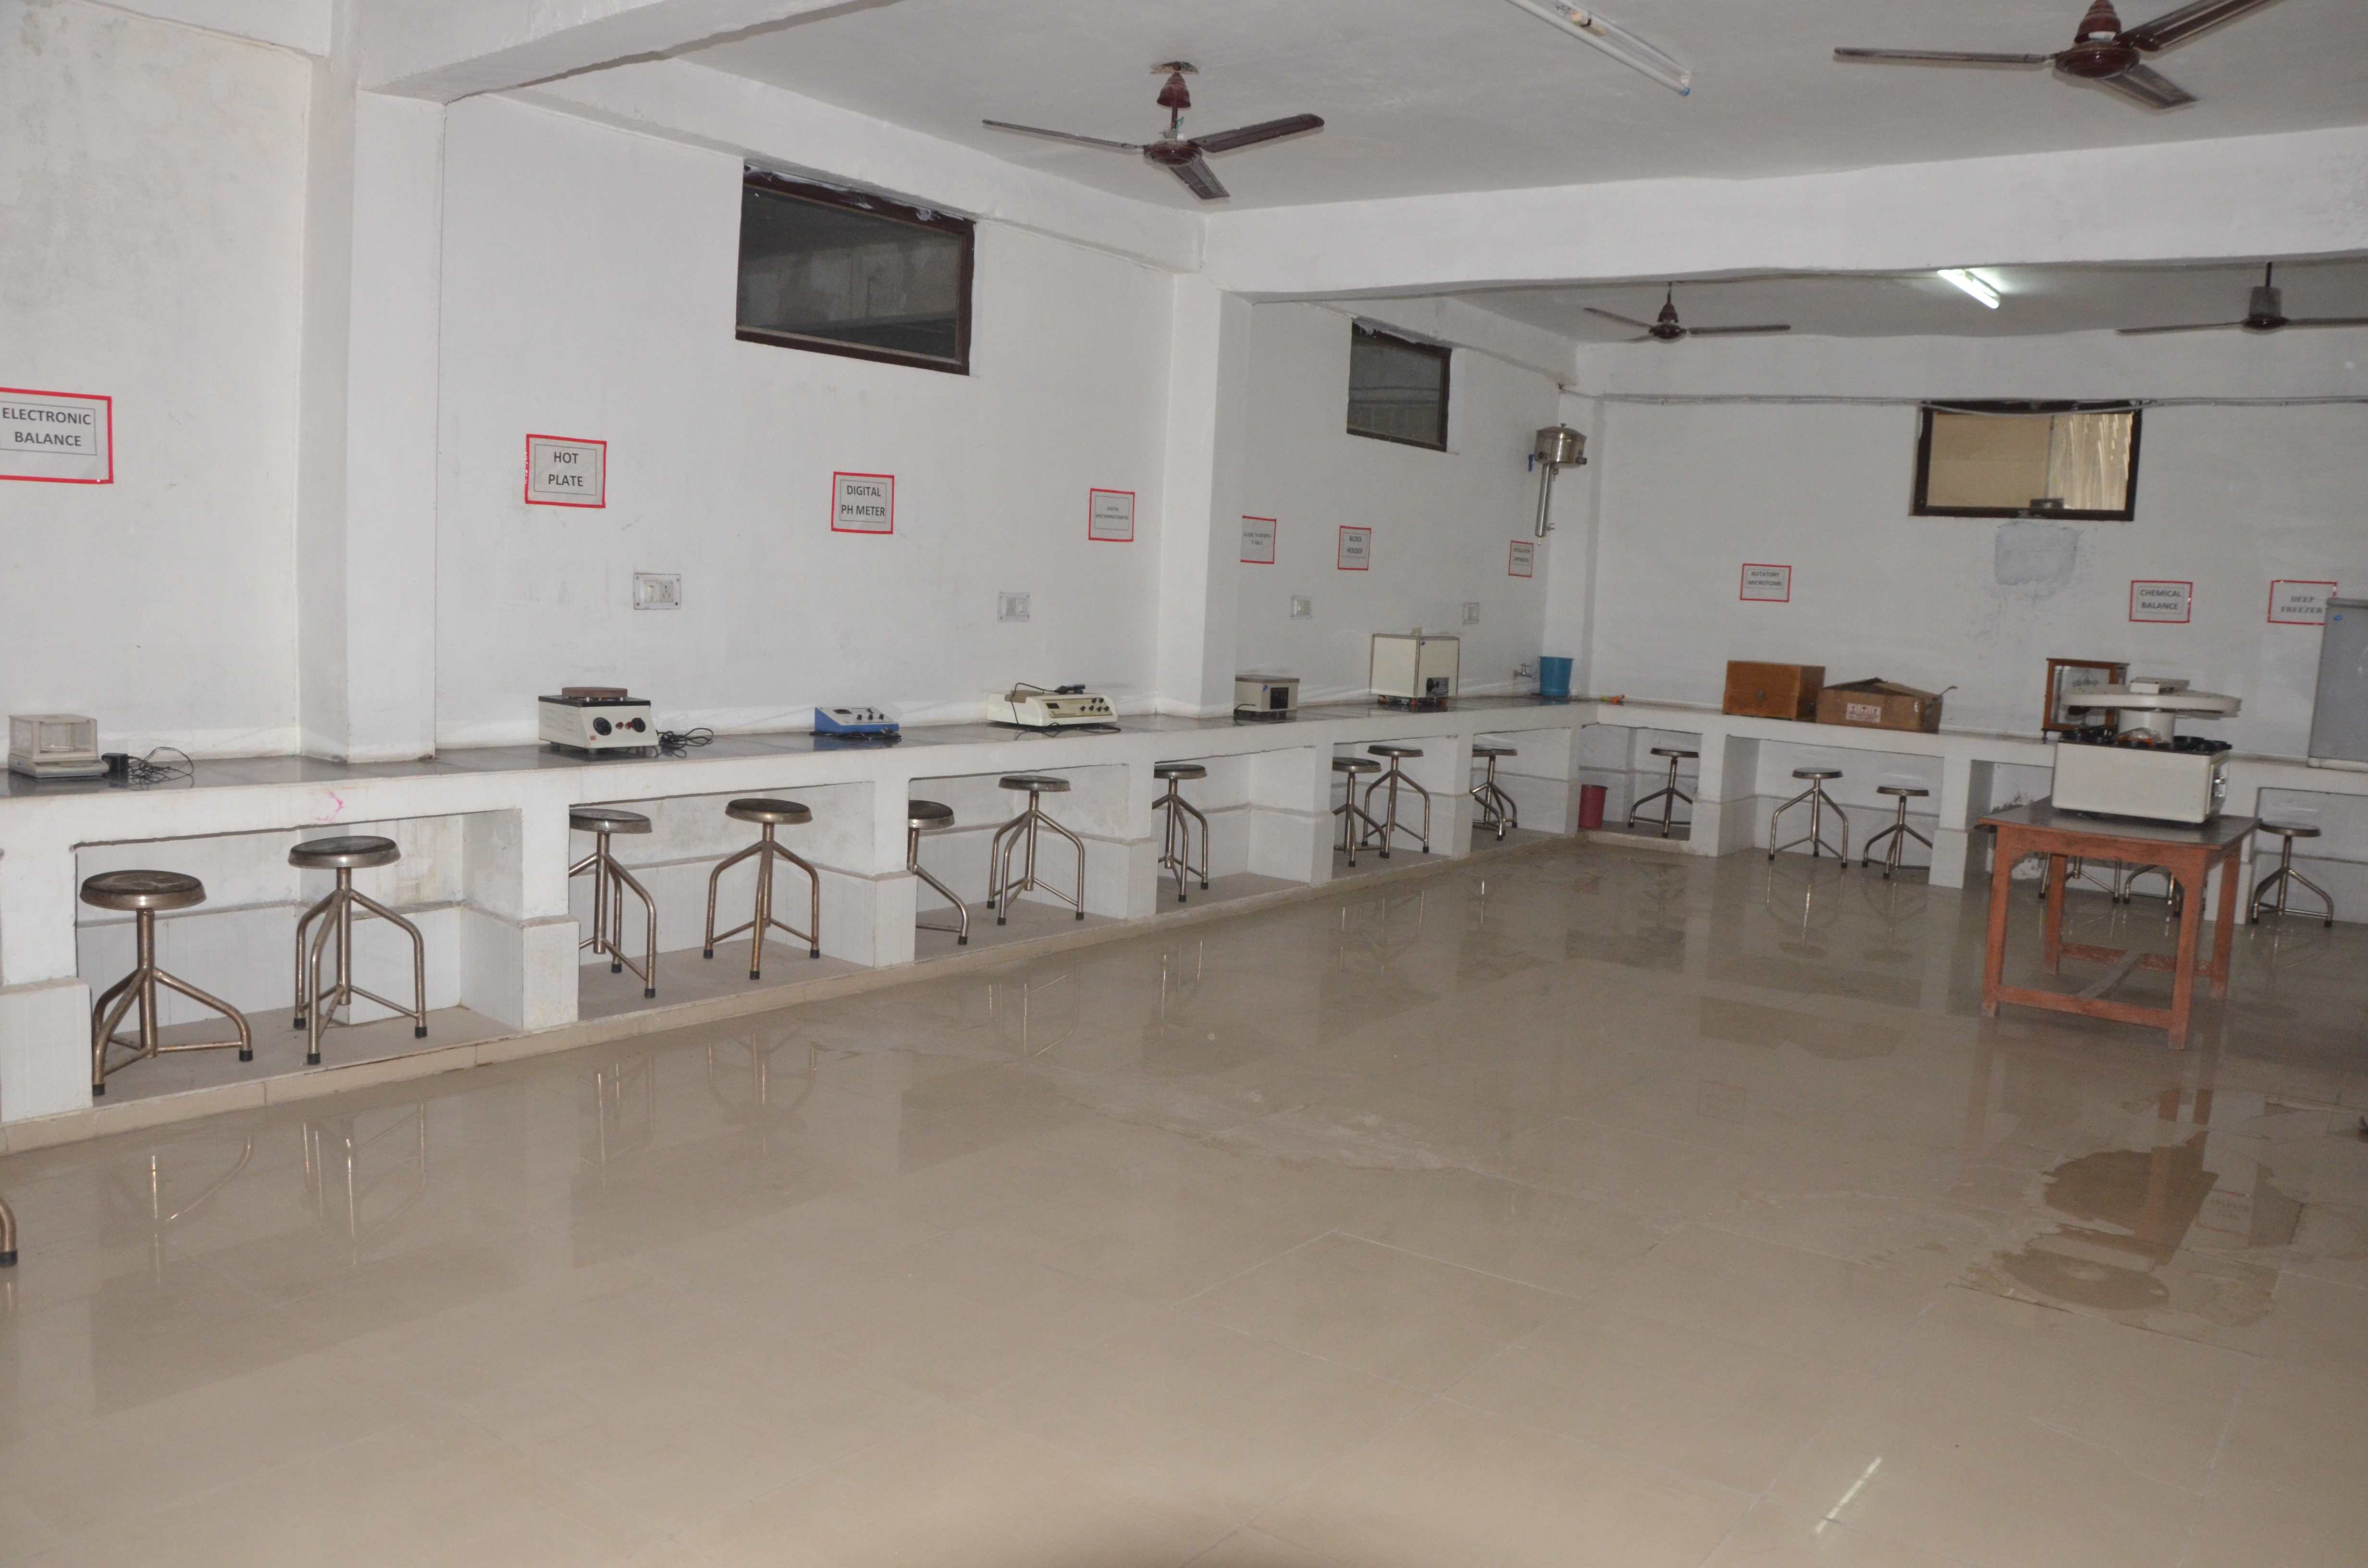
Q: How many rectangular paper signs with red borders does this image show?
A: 10